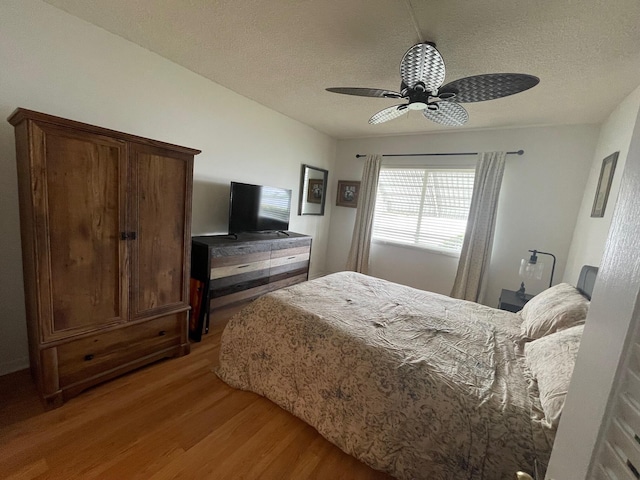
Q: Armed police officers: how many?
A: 0